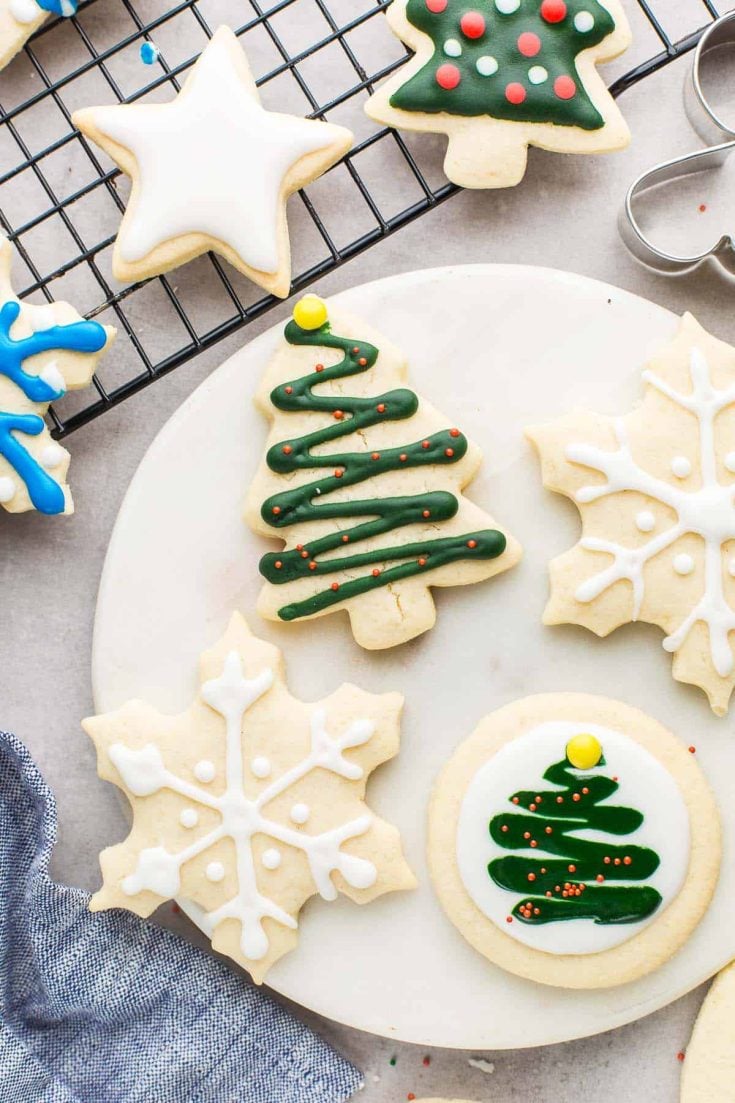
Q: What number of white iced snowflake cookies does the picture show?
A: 2